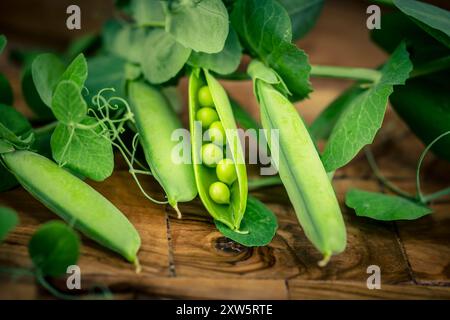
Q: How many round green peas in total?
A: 6